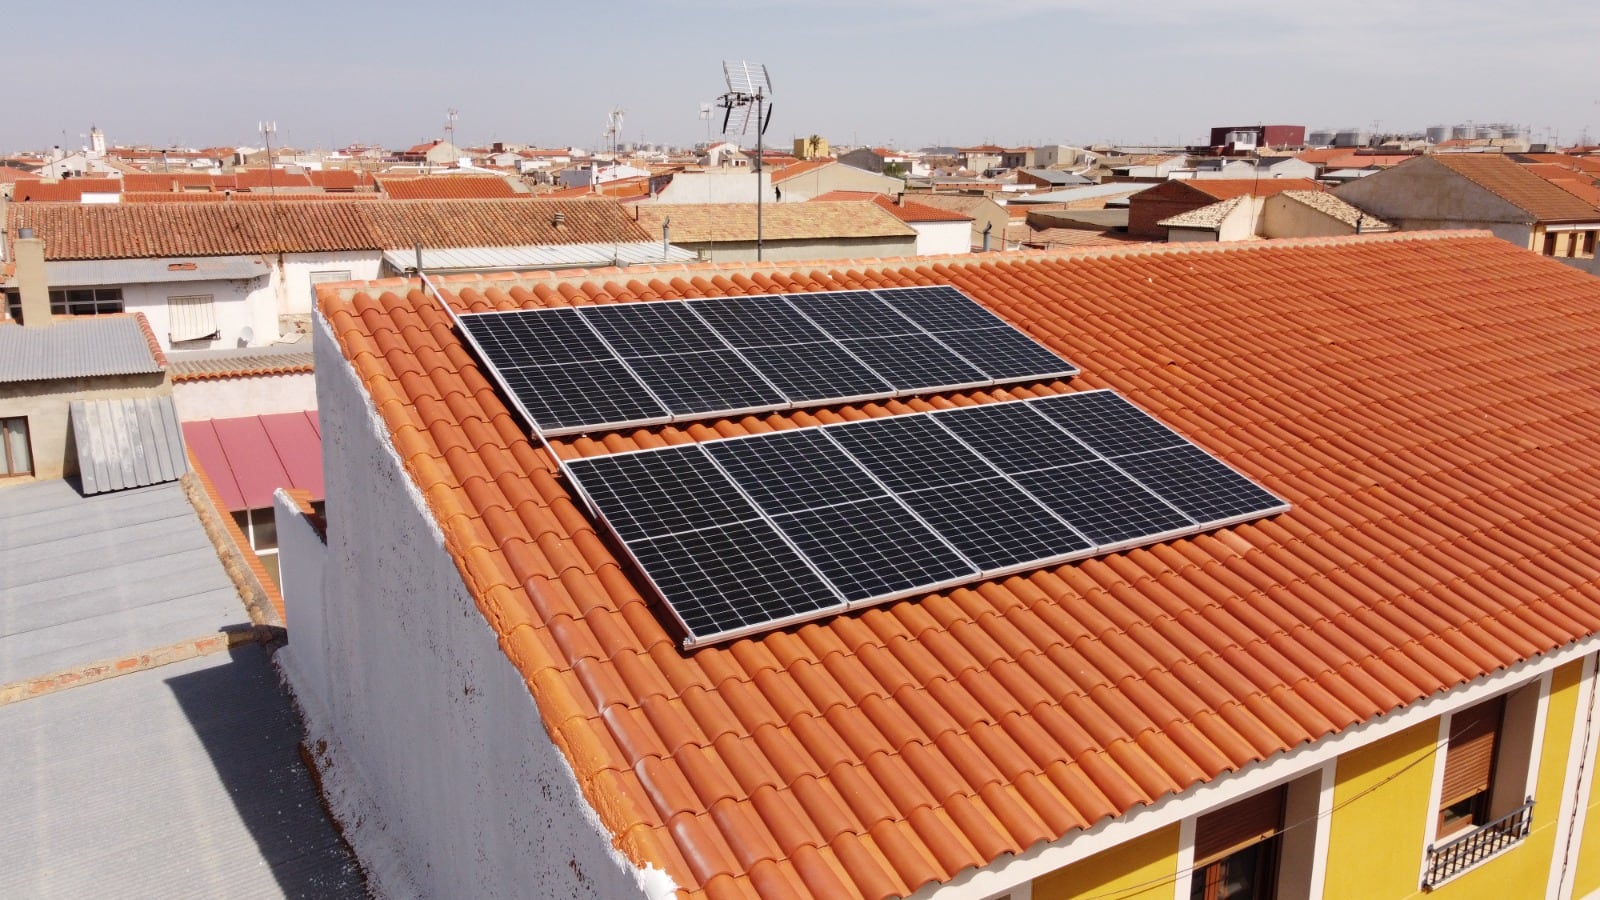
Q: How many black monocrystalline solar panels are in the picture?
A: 10